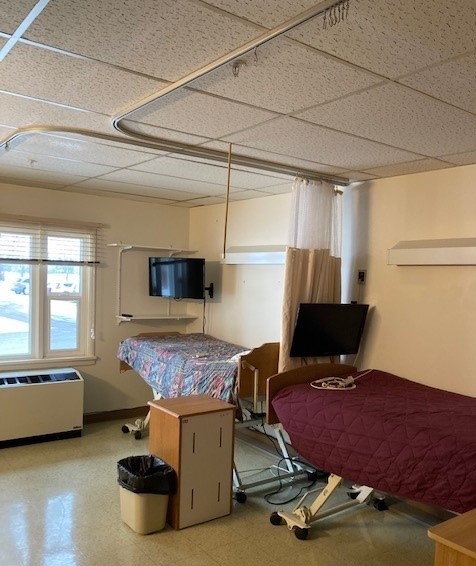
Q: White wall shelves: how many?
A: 2